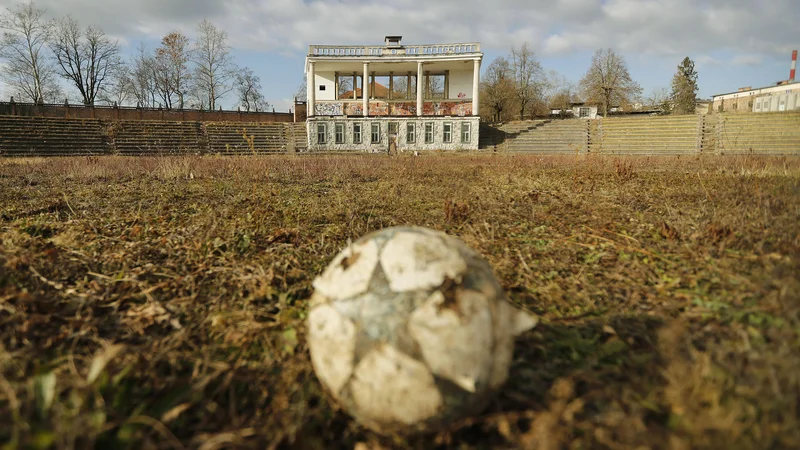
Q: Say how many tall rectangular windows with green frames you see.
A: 8